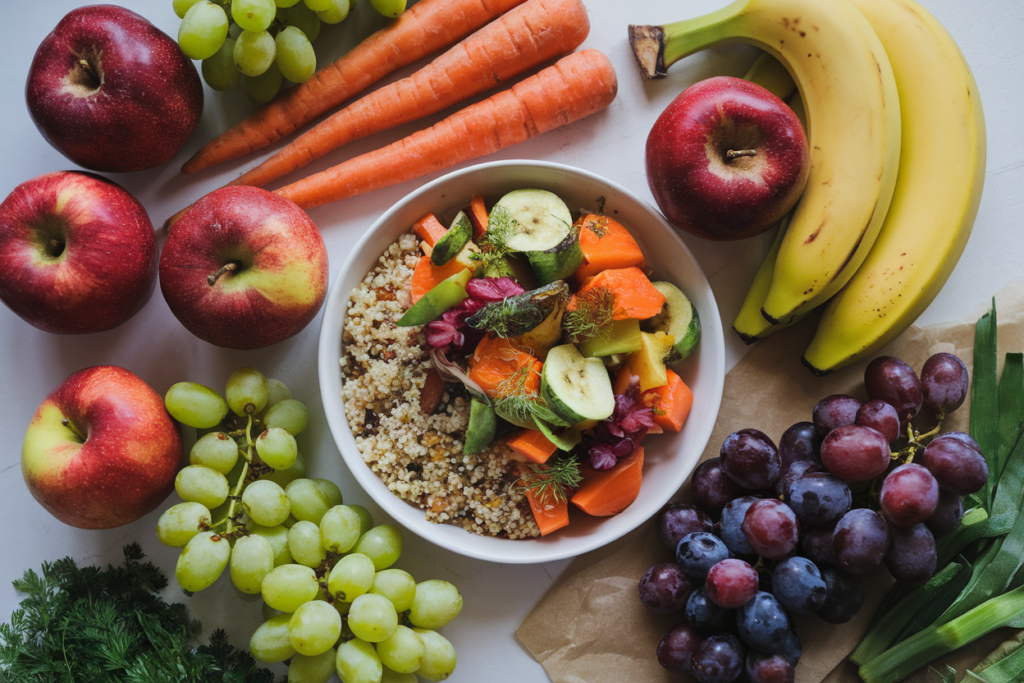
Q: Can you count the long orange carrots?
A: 3